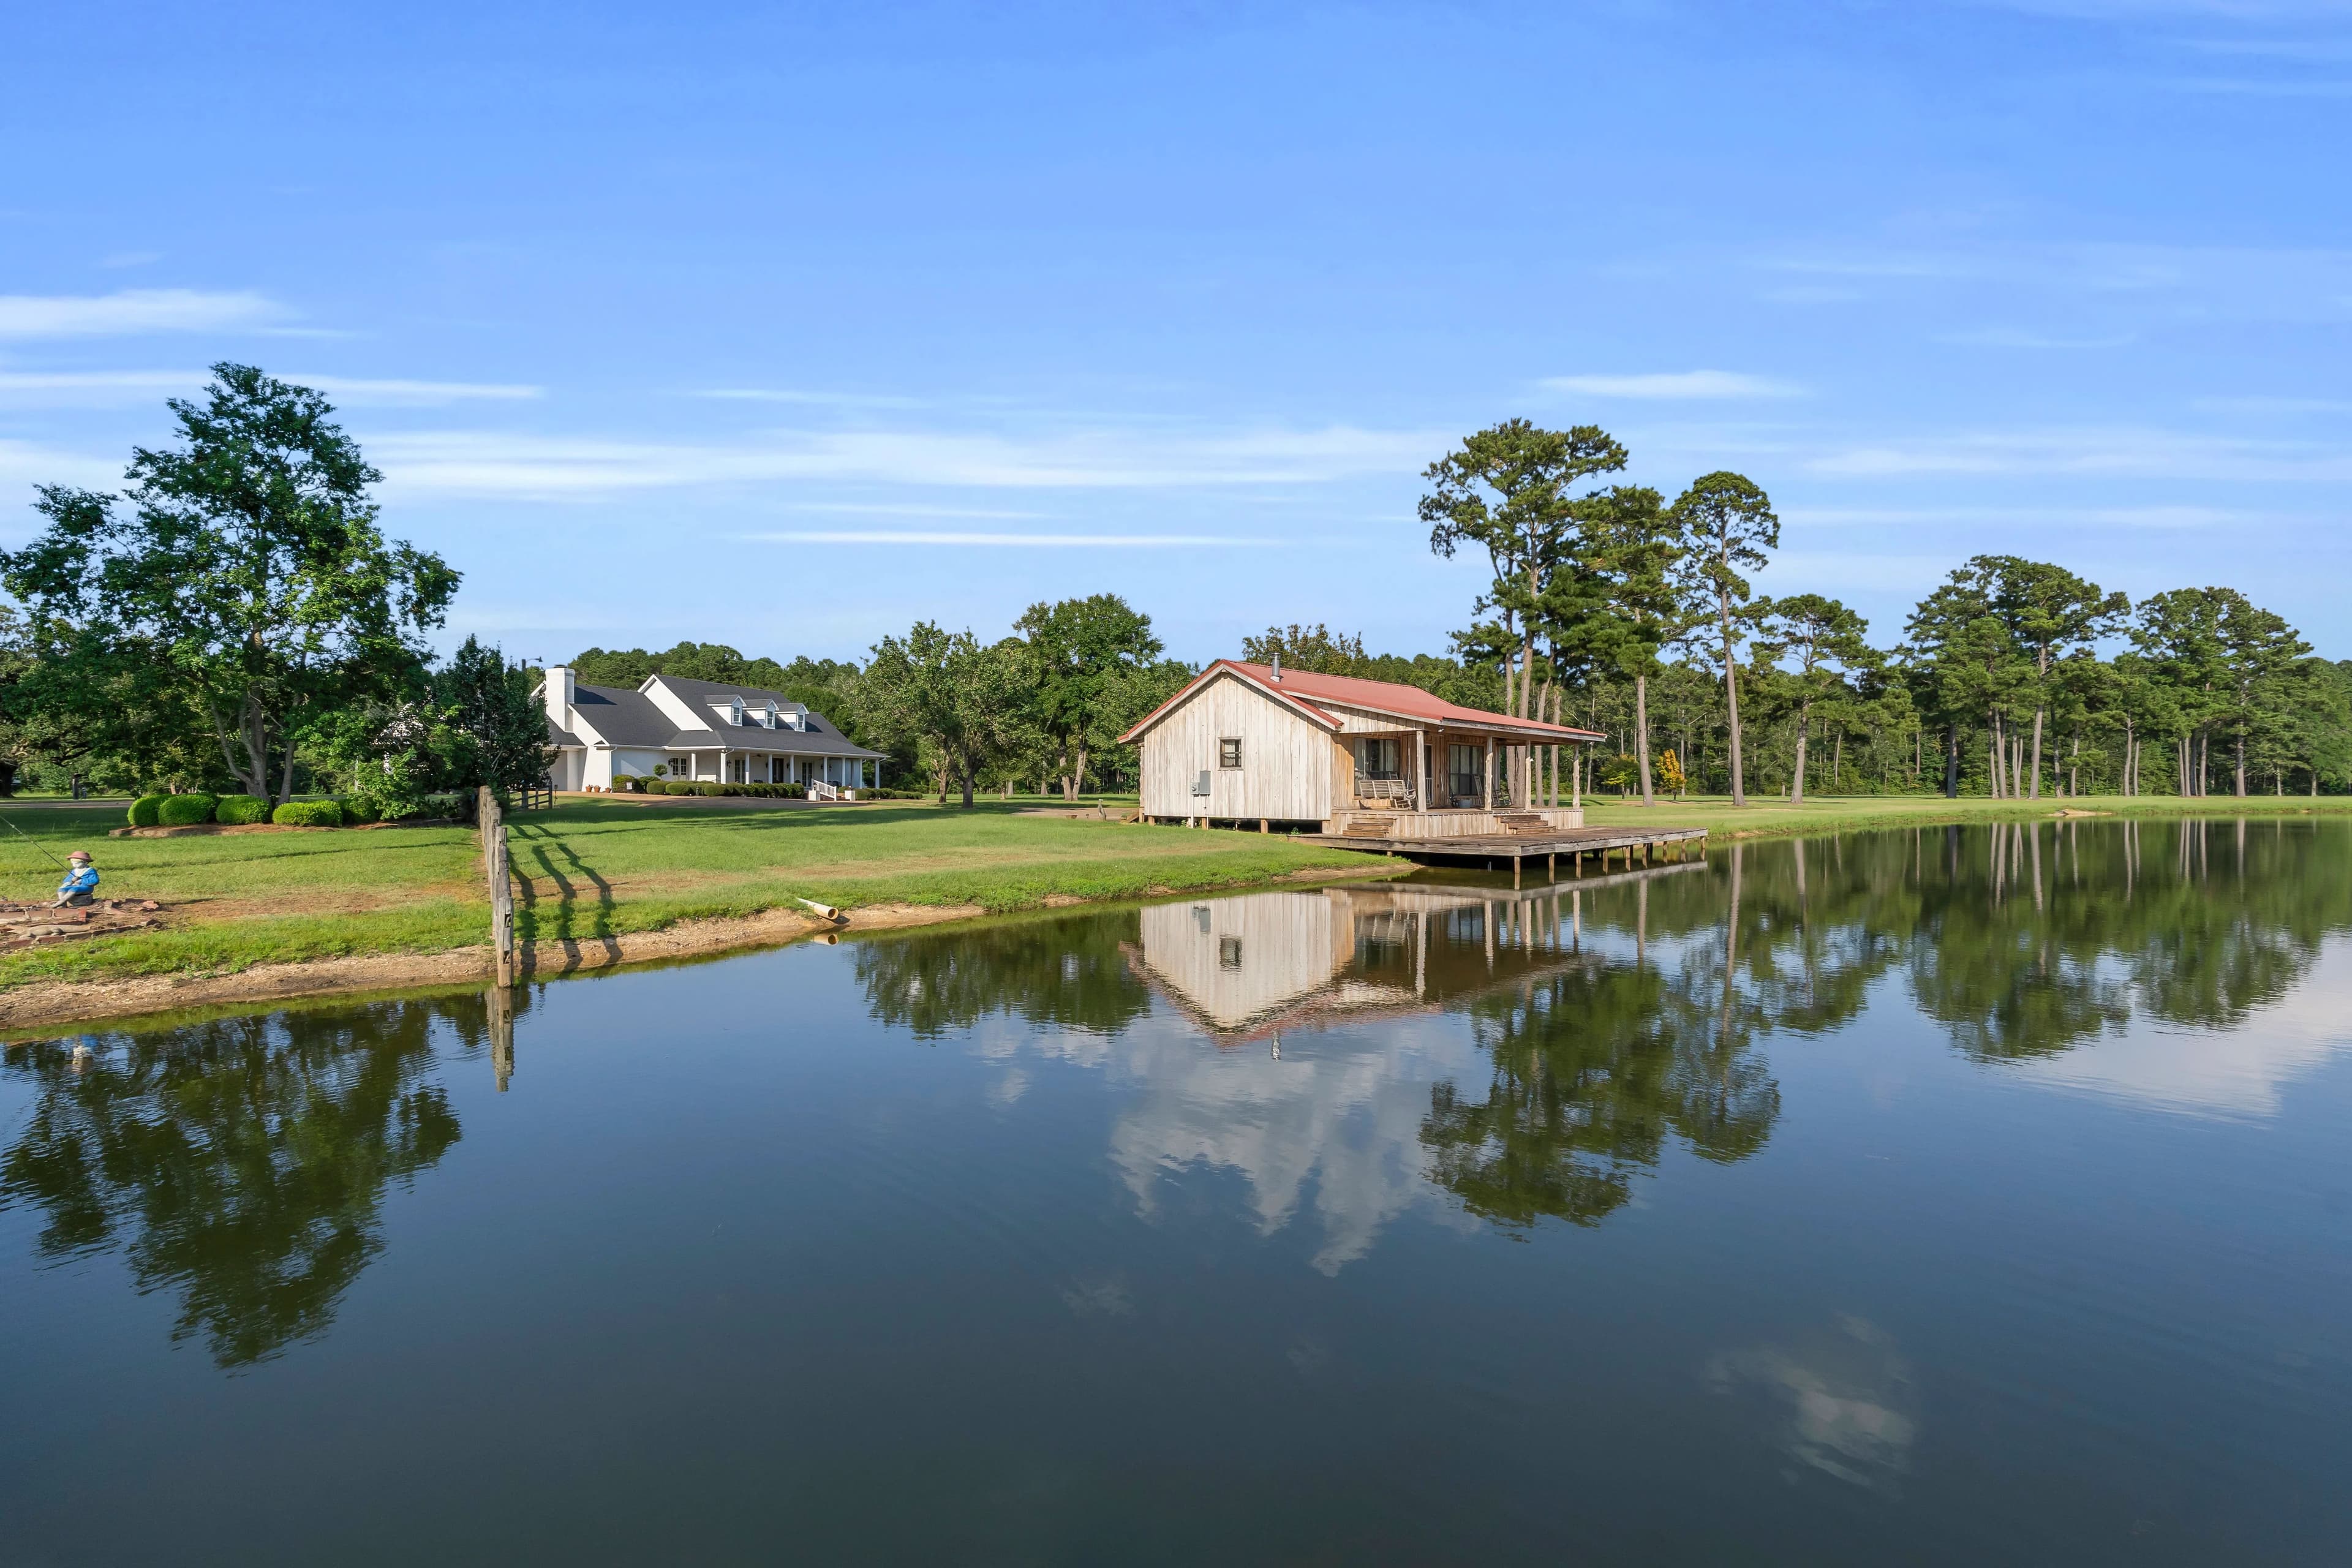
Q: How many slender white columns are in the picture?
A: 9